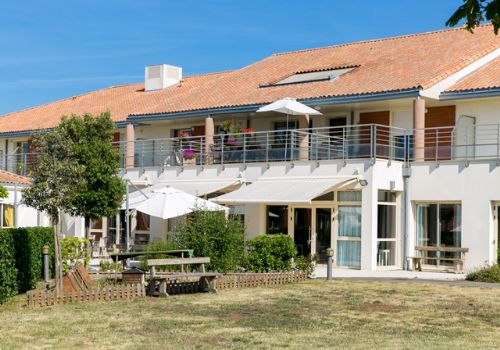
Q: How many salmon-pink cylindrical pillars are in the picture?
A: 4